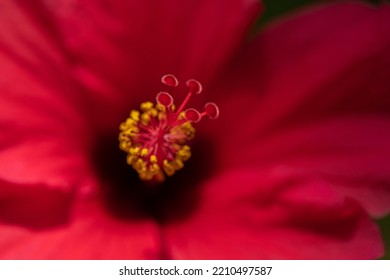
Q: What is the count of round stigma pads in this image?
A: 5